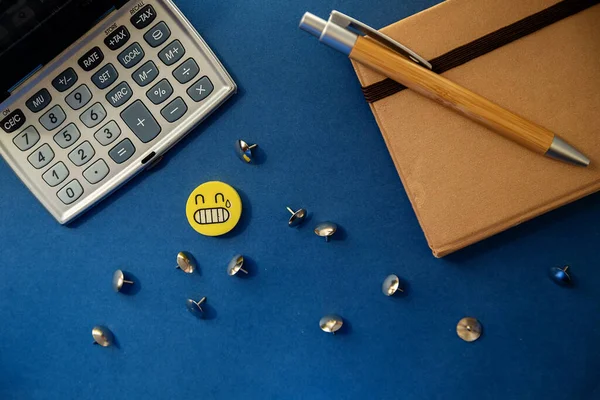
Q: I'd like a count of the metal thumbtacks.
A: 12